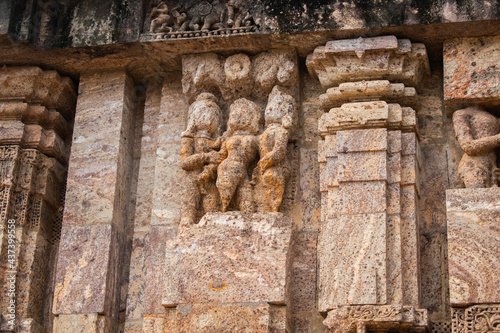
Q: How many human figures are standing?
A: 3